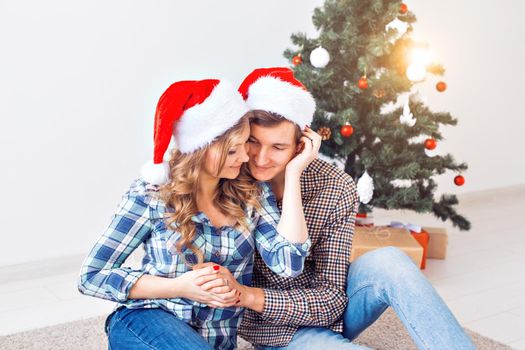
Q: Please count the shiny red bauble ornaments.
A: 7